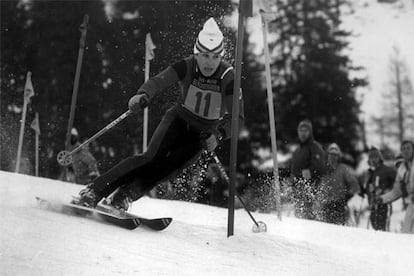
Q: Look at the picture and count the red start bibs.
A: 0